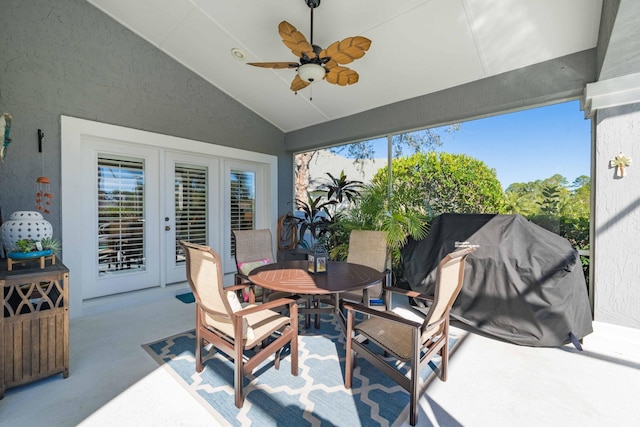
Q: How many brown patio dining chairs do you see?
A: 4